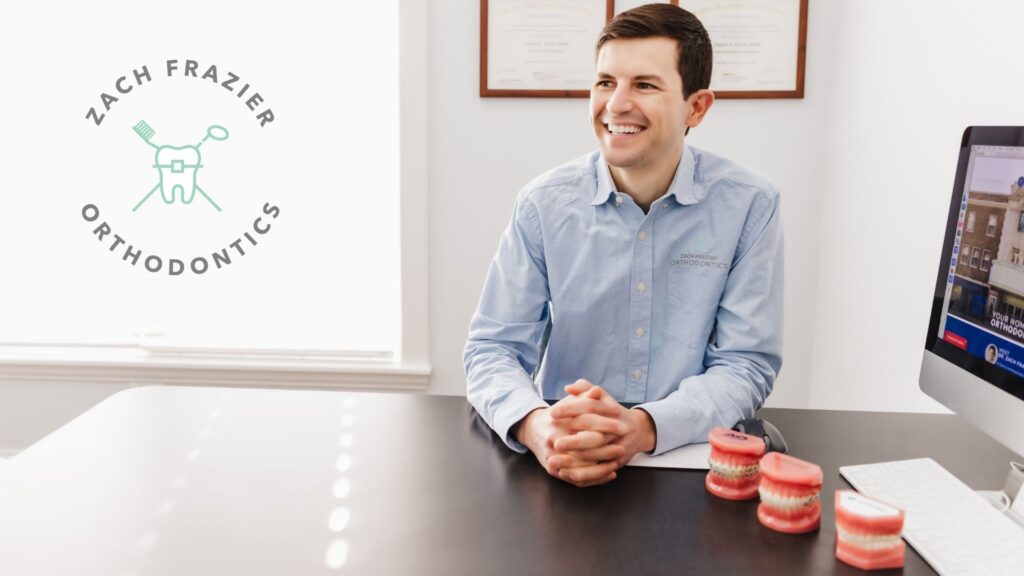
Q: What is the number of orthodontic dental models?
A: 3